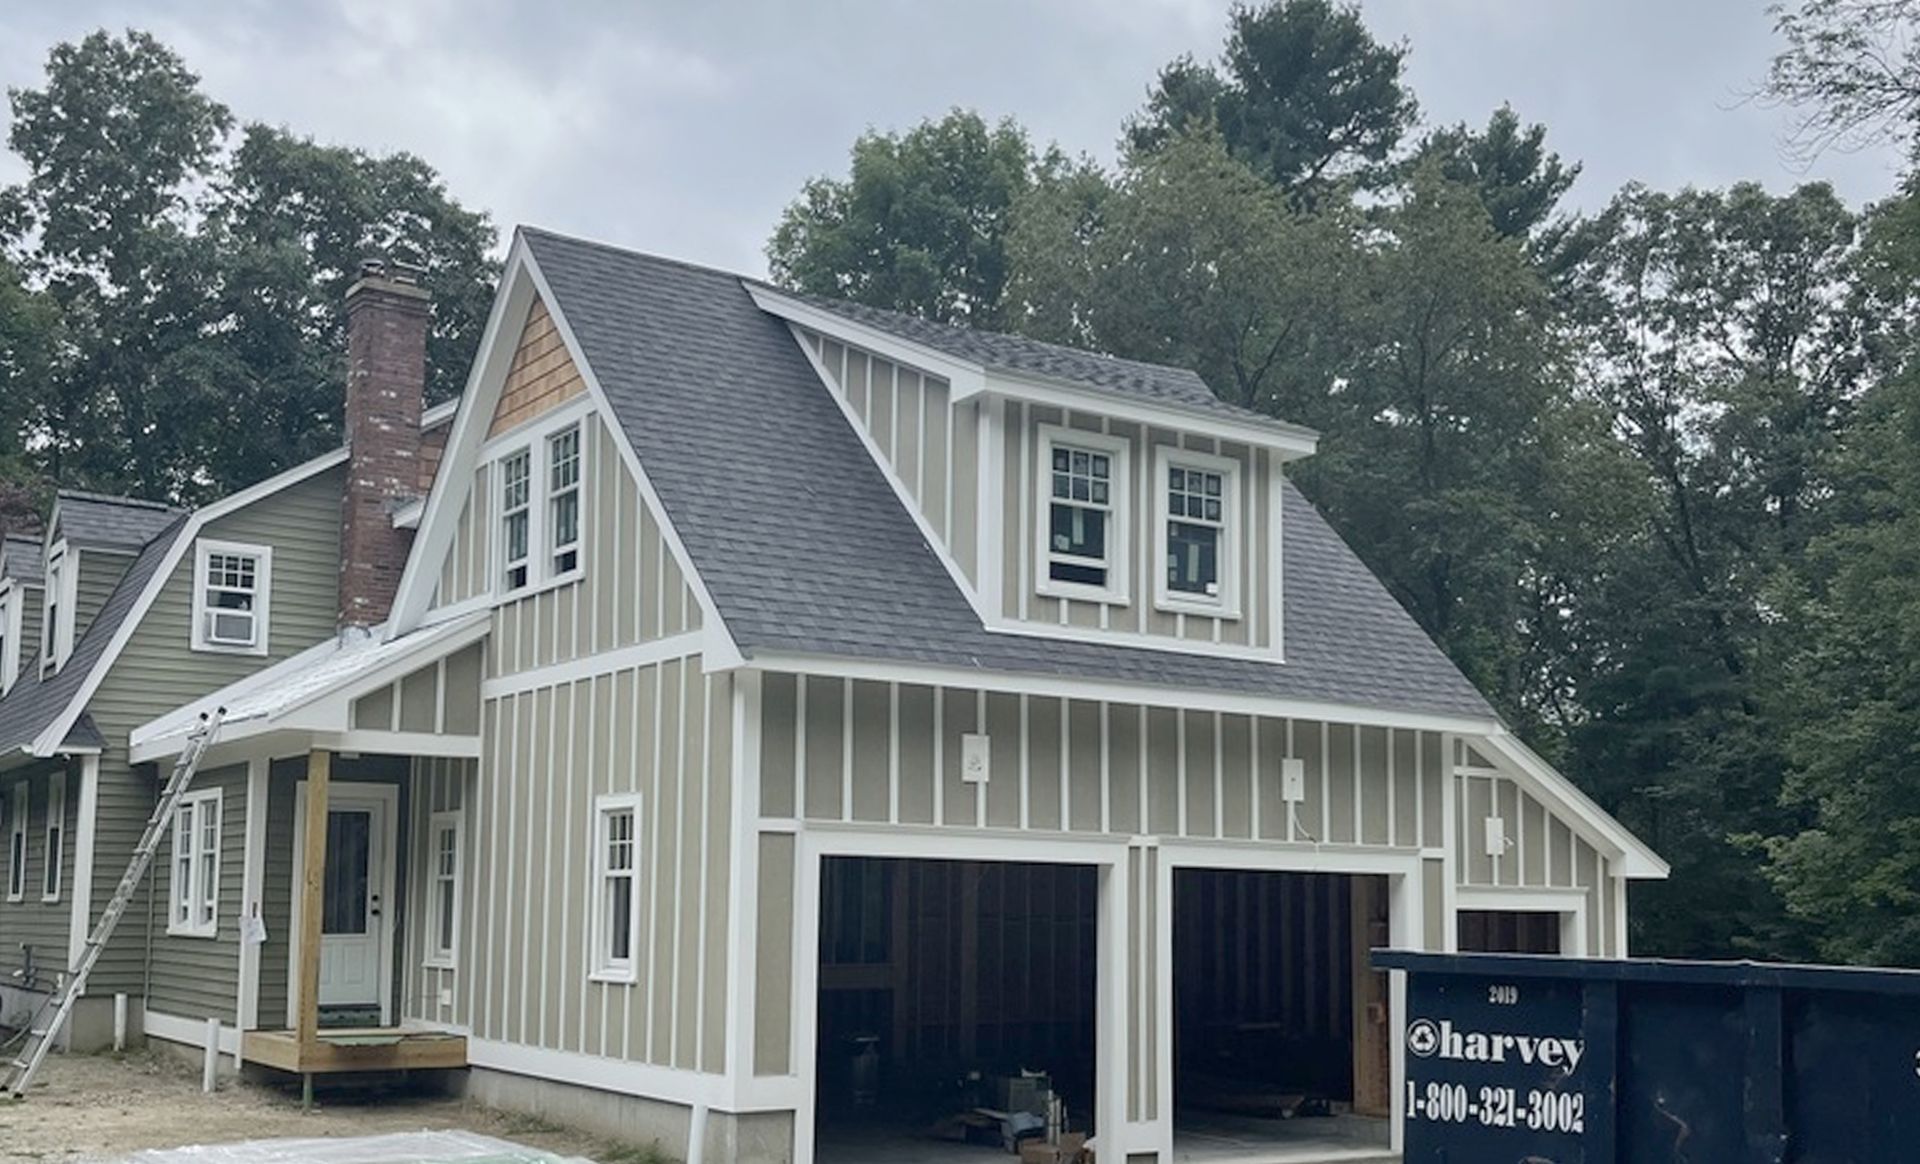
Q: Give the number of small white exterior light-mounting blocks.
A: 3